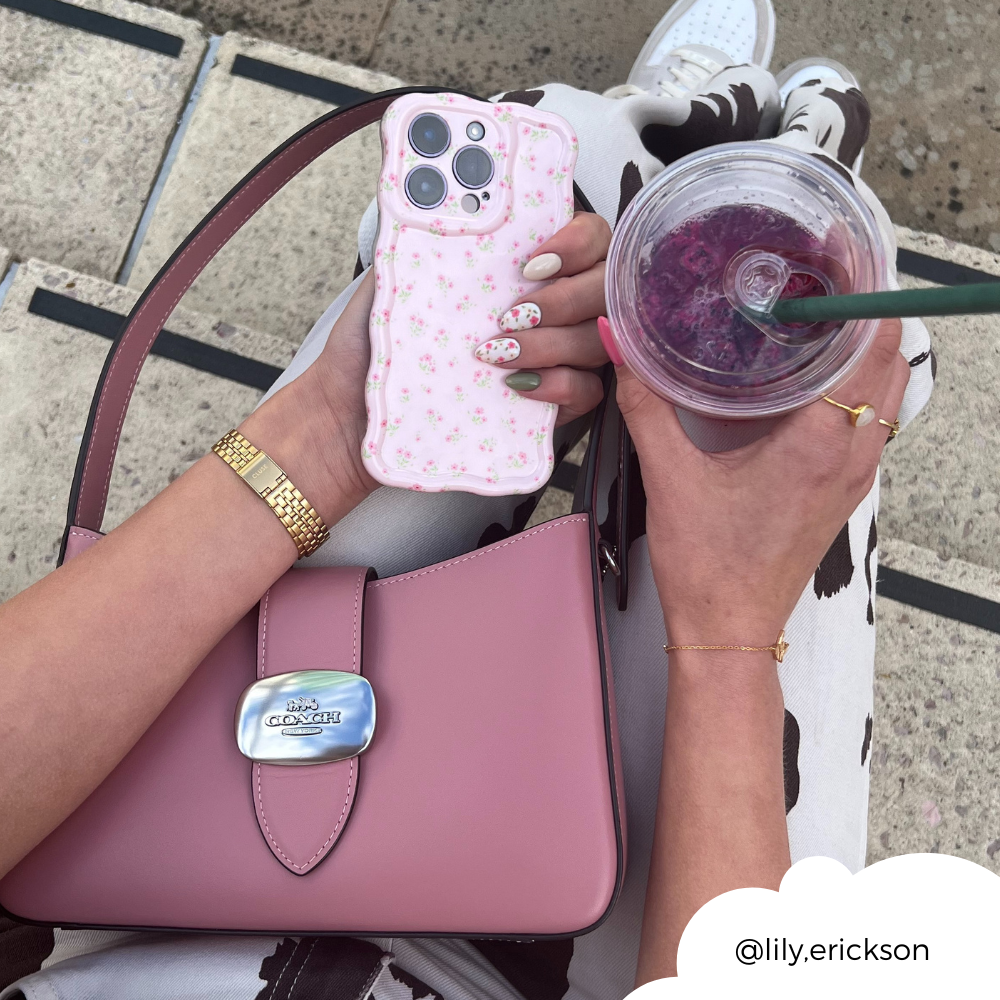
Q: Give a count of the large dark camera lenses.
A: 3